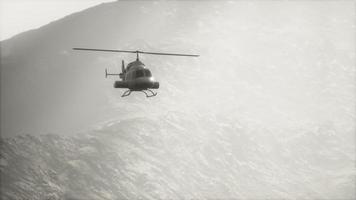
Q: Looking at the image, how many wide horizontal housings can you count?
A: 2